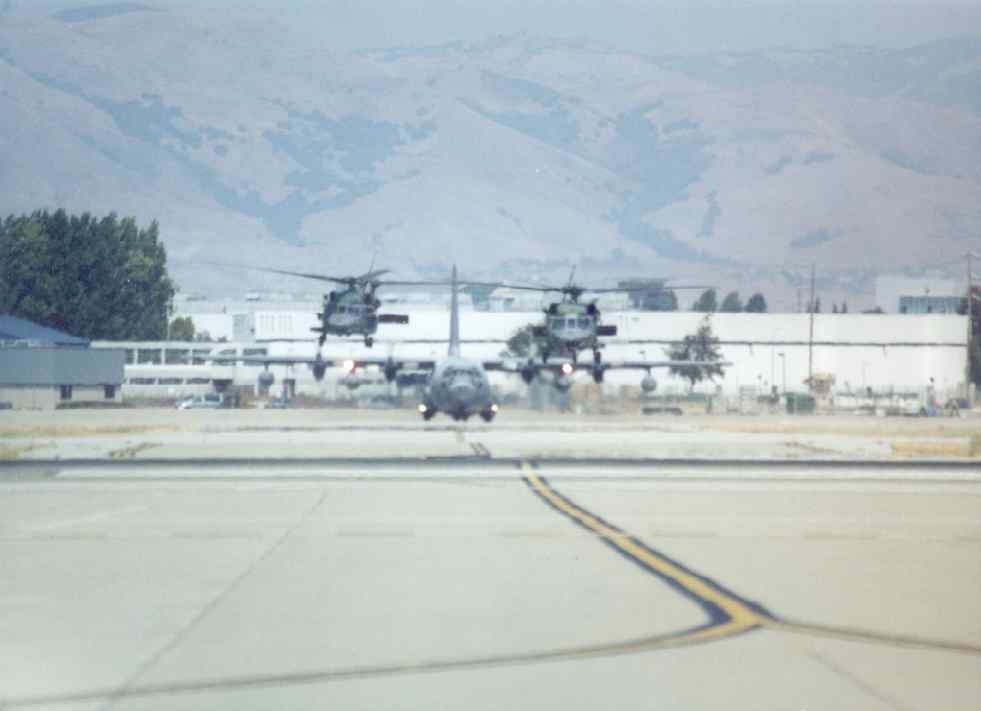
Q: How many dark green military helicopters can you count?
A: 2